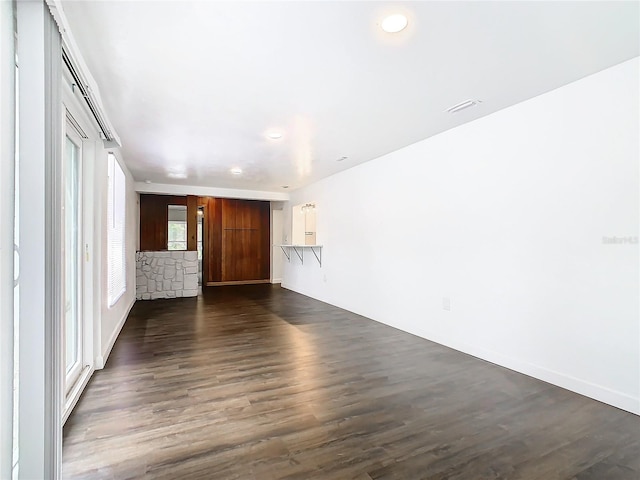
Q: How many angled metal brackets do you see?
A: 3